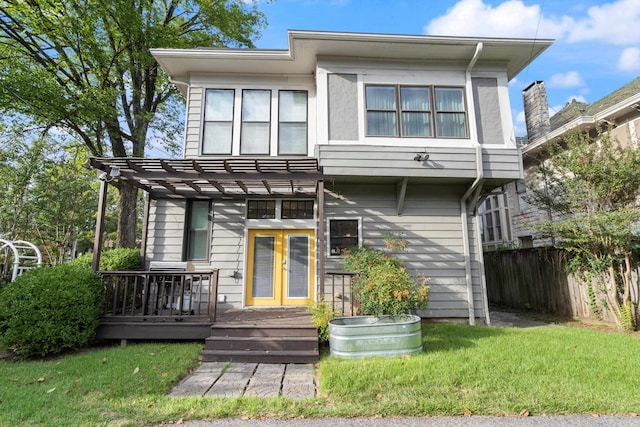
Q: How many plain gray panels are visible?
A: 2